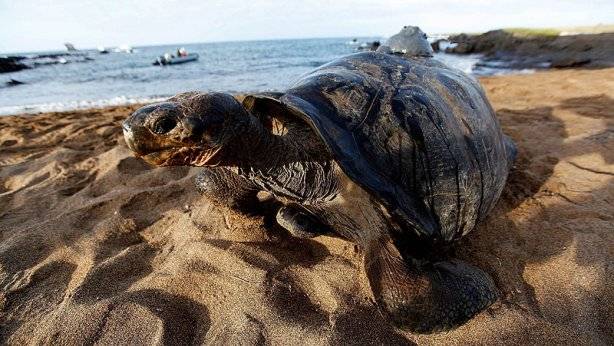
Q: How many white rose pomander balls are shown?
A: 0